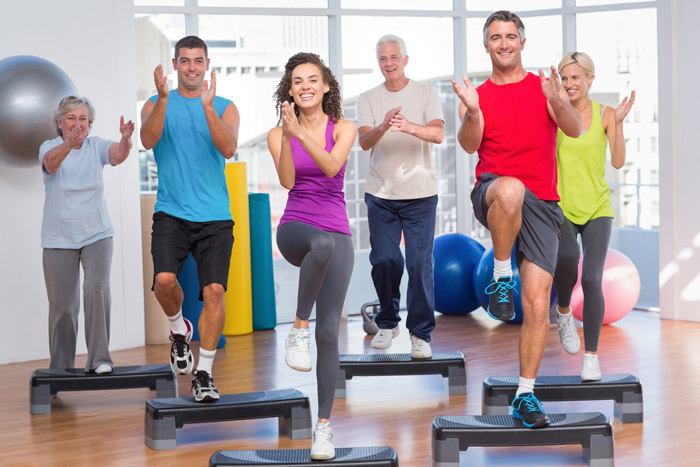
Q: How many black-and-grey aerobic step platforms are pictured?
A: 6